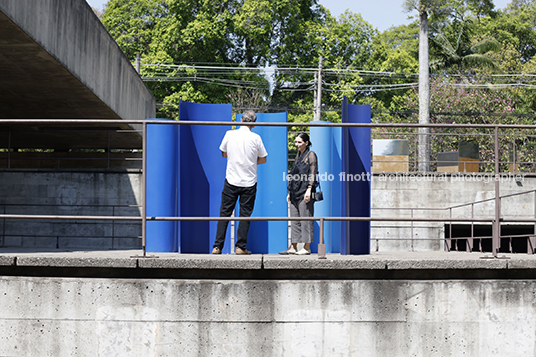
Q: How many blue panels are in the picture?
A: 5